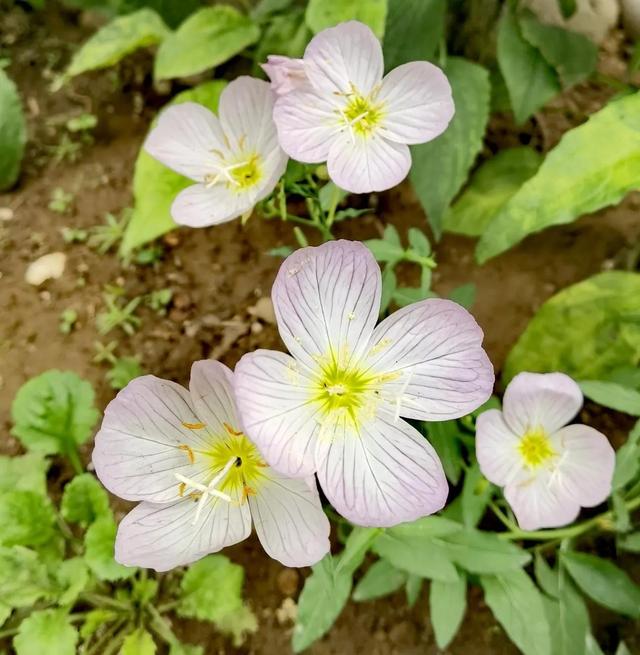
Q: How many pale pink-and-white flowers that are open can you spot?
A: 5